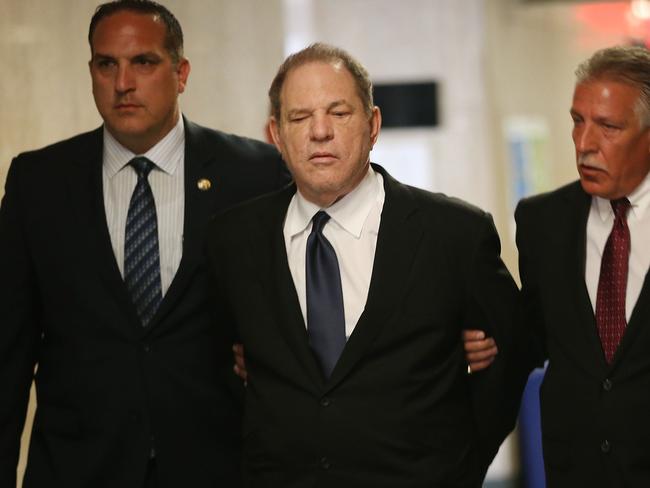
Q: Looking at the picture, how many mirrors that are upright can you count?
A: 0